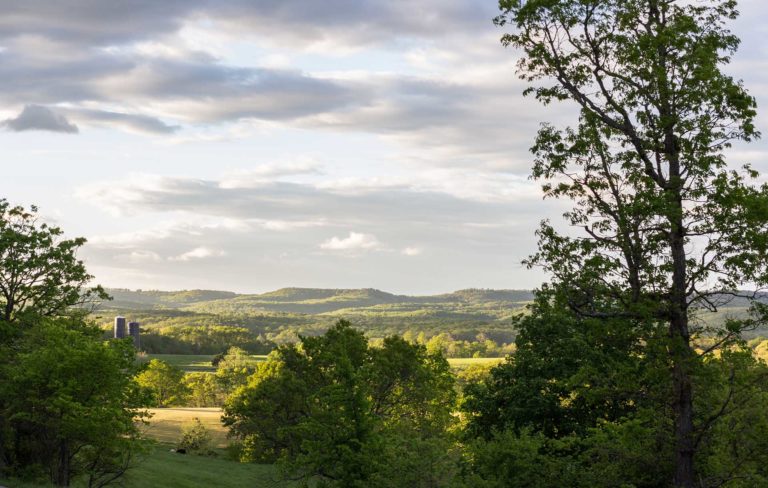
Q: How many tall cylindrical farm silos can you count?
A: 2